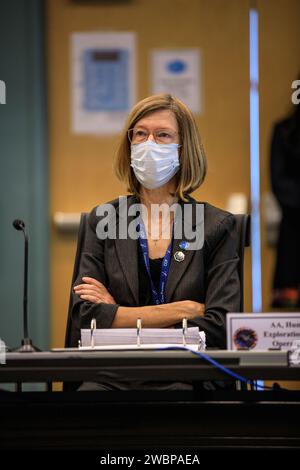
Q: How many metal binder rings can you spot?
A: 3